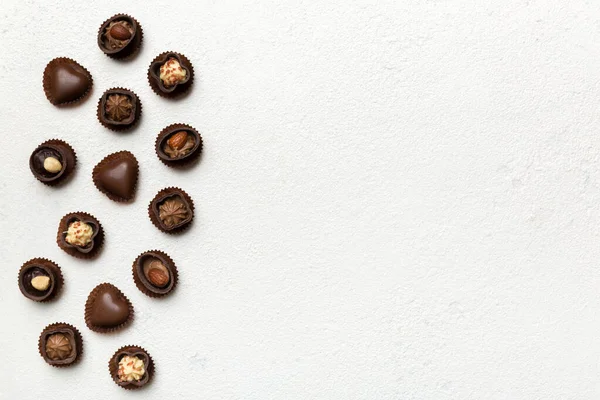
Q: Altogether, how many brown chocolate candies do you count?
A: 14